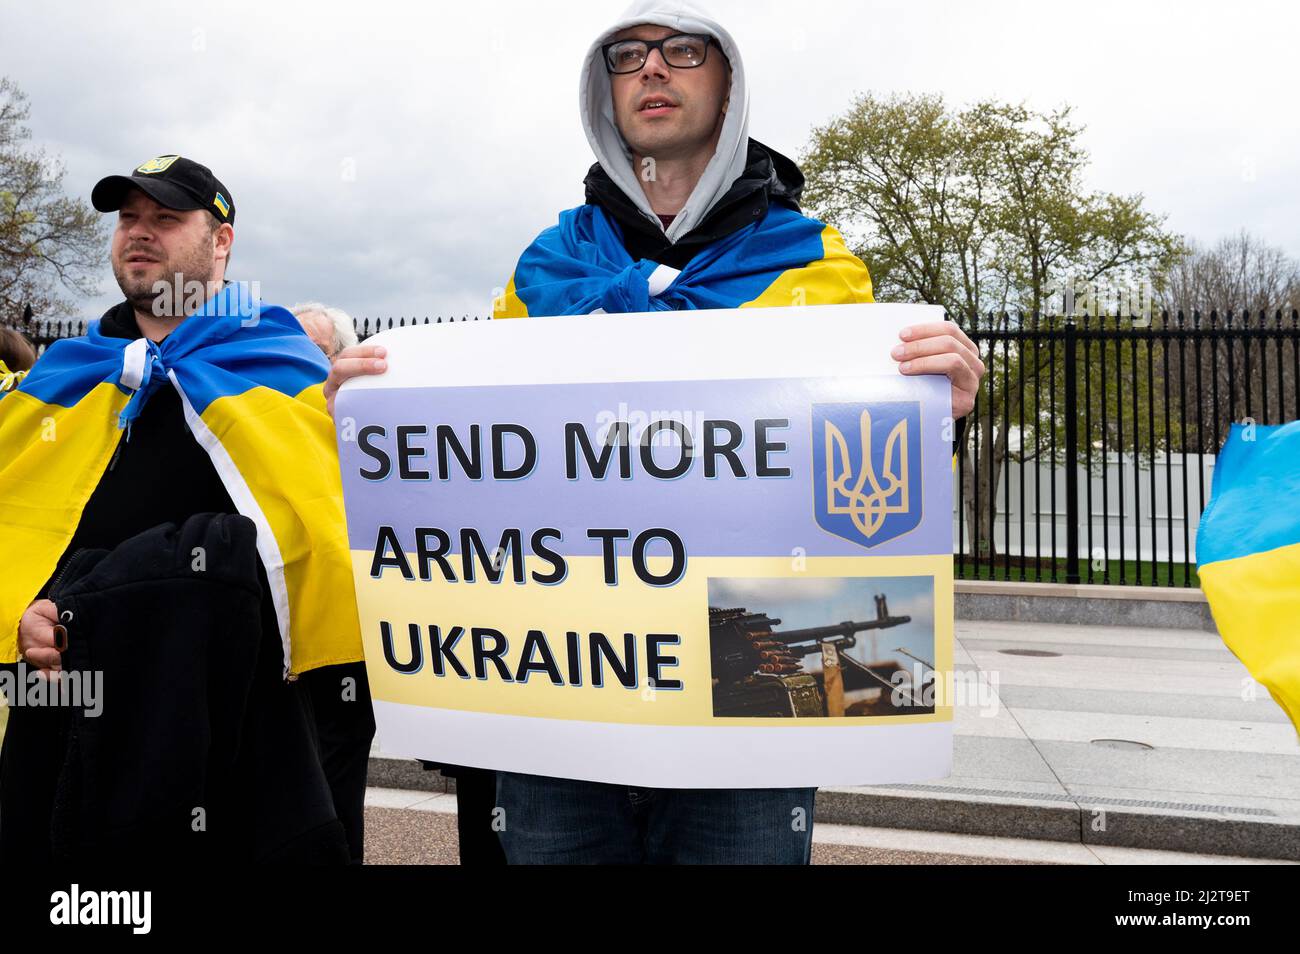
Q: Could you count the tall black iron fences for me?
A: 1